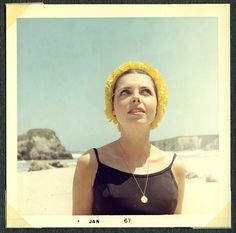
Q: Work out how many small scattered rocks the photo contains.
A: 4